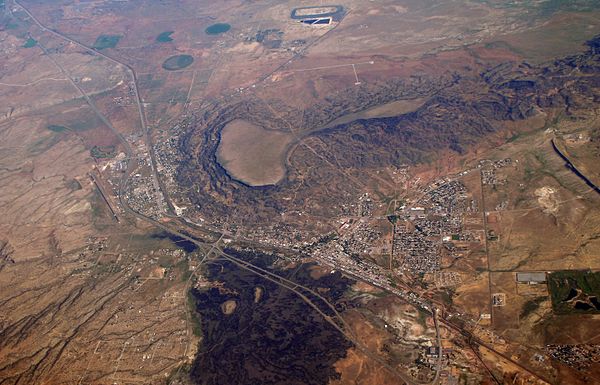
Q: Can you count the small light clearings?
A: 2